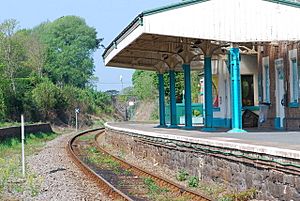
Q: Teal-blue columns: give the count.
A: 5